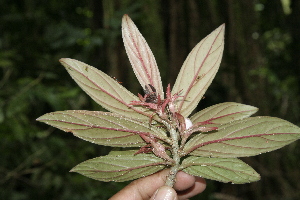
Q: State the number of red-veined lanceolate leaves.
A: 8